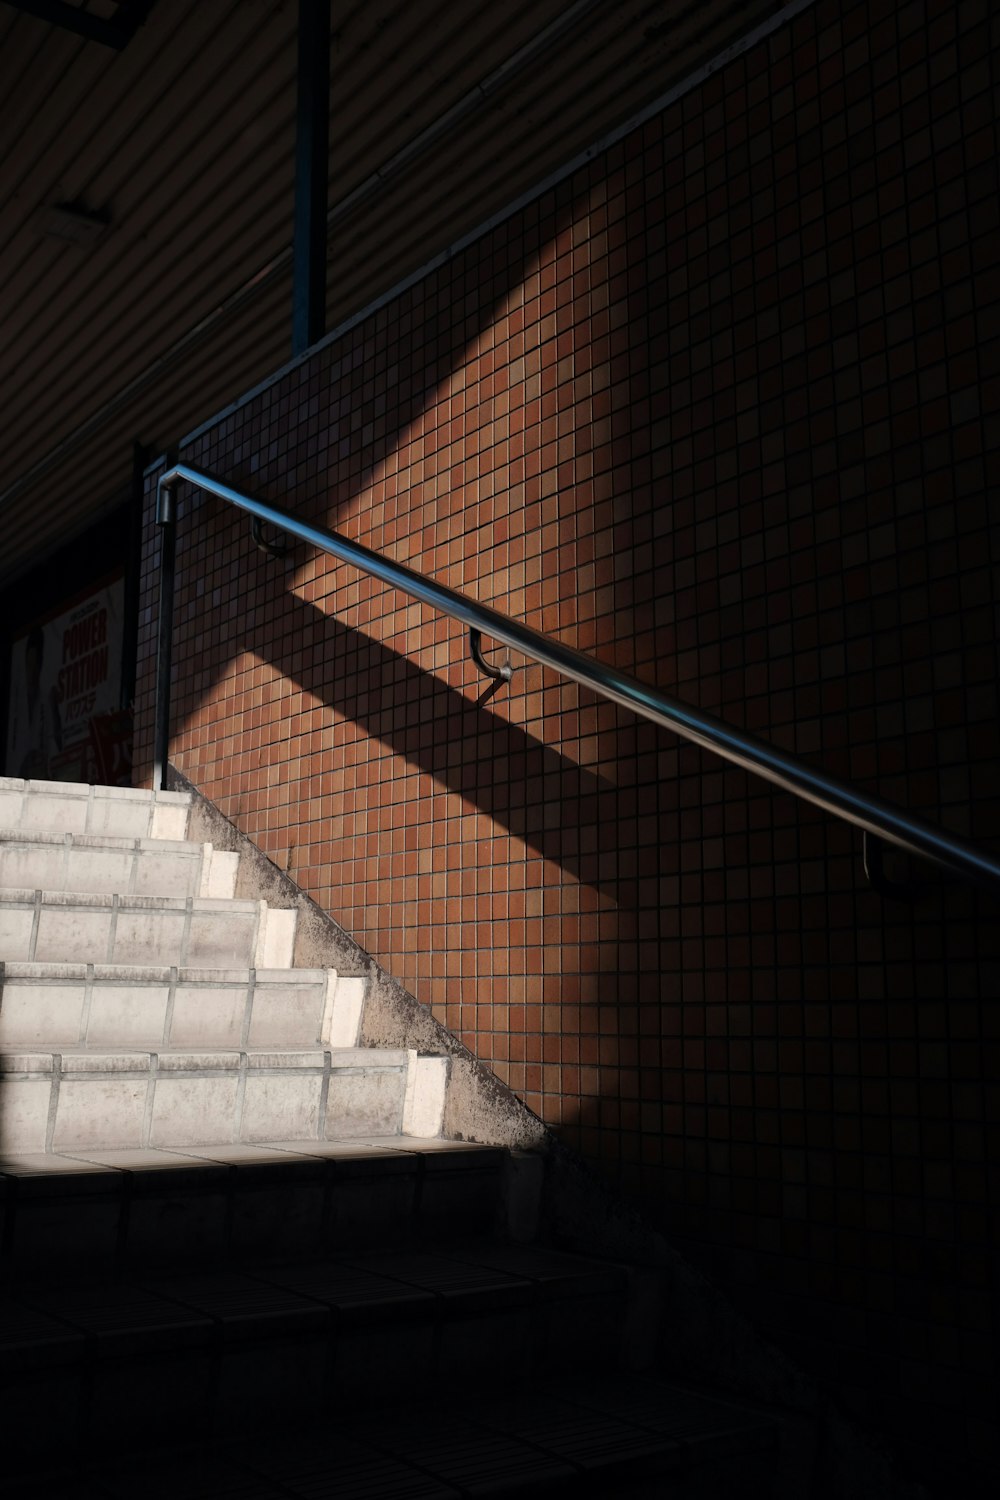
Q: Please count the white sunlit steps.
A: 5